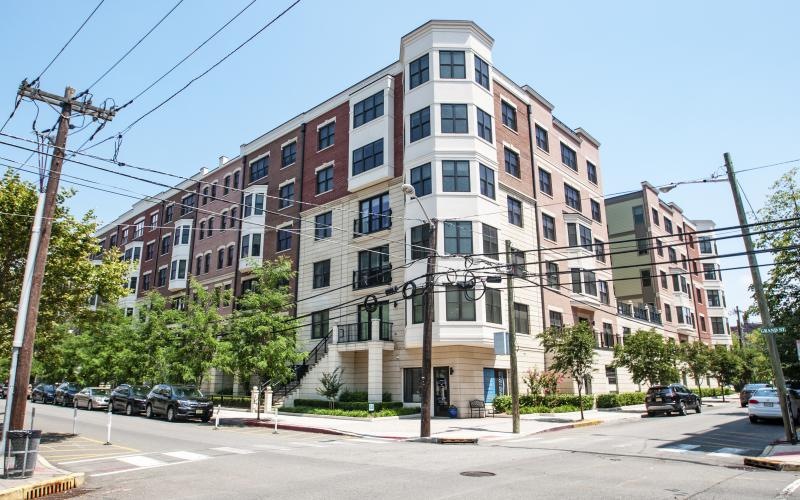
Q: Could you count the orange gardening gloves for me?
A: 0